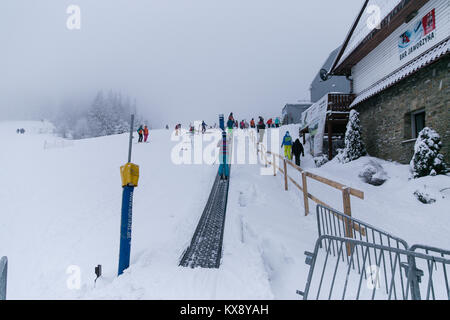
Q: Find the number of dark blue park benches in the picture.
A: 0